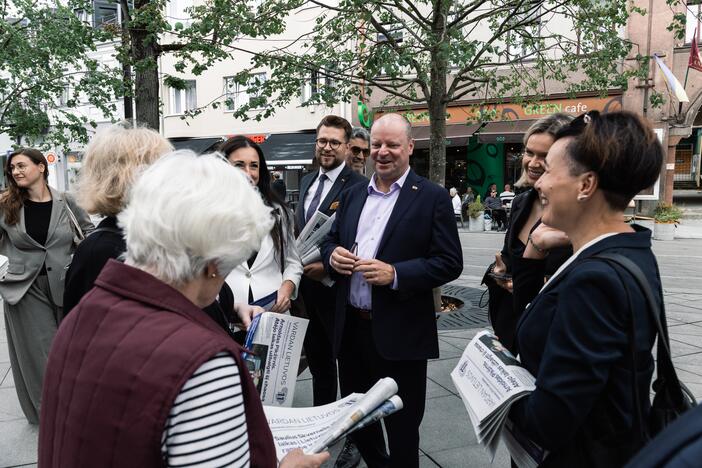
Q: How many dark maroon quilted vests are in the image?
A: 1